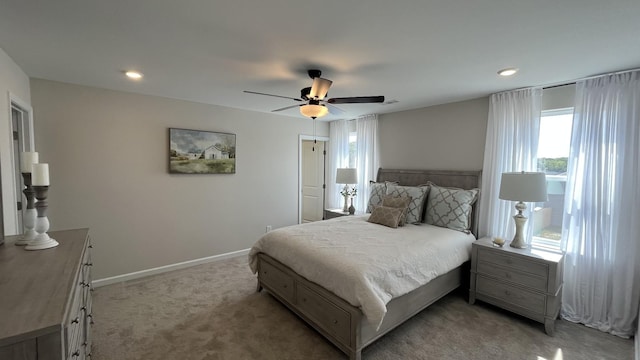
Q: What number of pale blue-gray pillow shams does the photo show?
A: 3